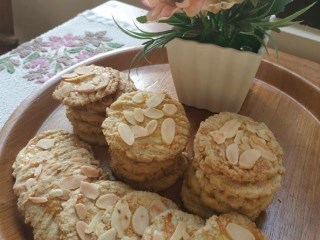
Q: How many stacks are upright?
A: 3